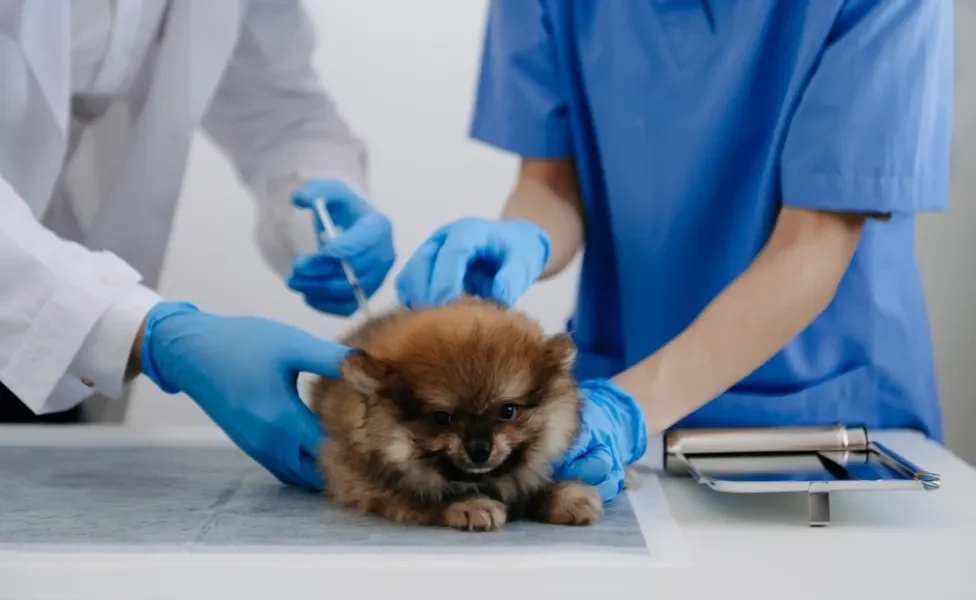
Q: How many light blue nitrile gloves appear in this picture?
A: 4